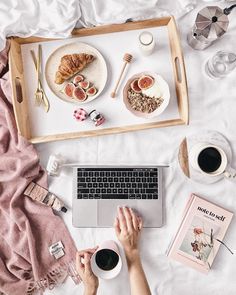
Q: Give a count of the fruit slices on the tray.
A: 7